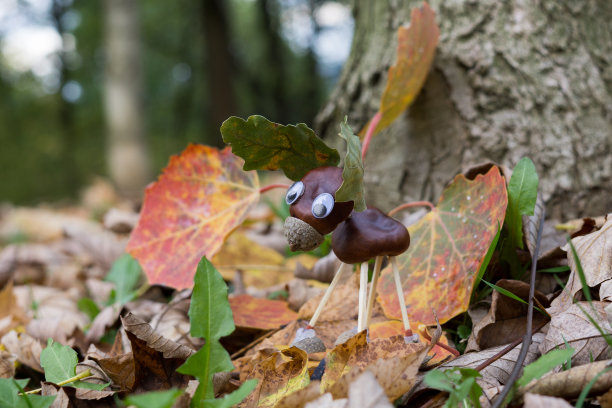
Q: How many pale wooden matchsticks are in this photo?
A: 4